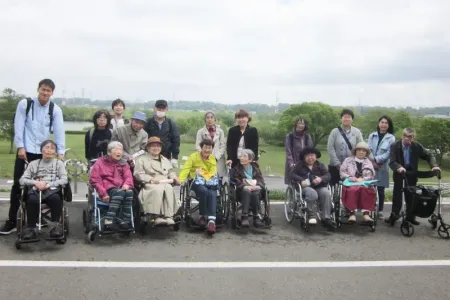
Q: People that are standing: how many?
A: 11